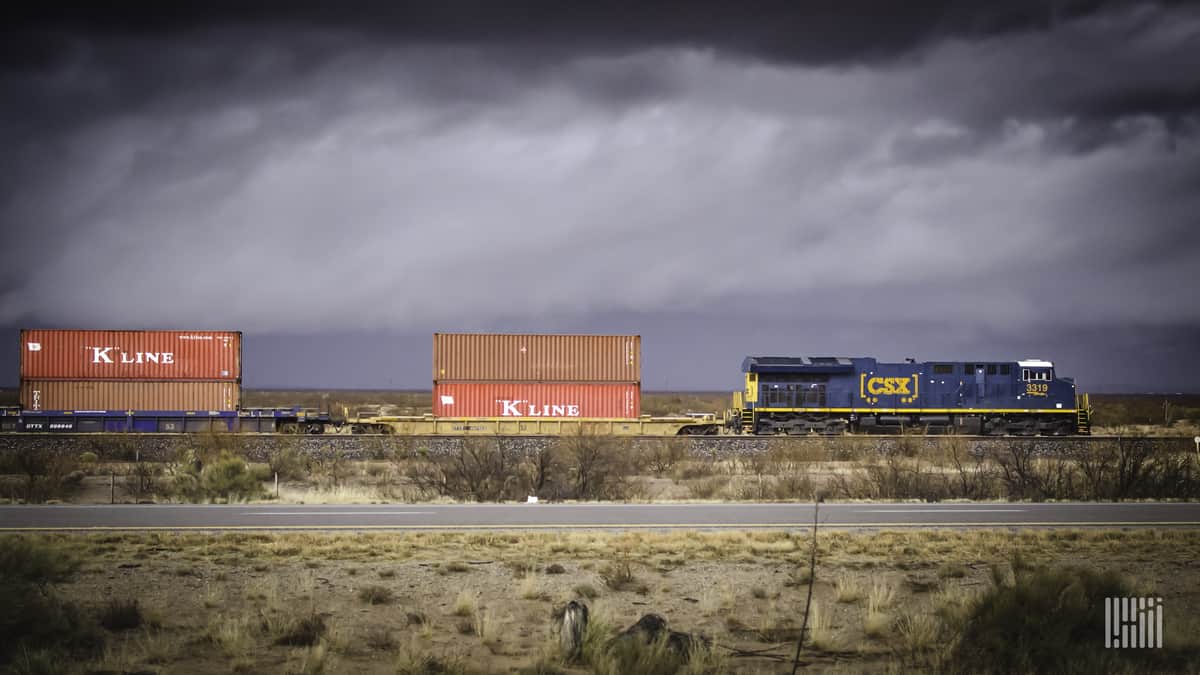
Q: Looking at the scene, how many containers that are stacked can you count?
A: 4